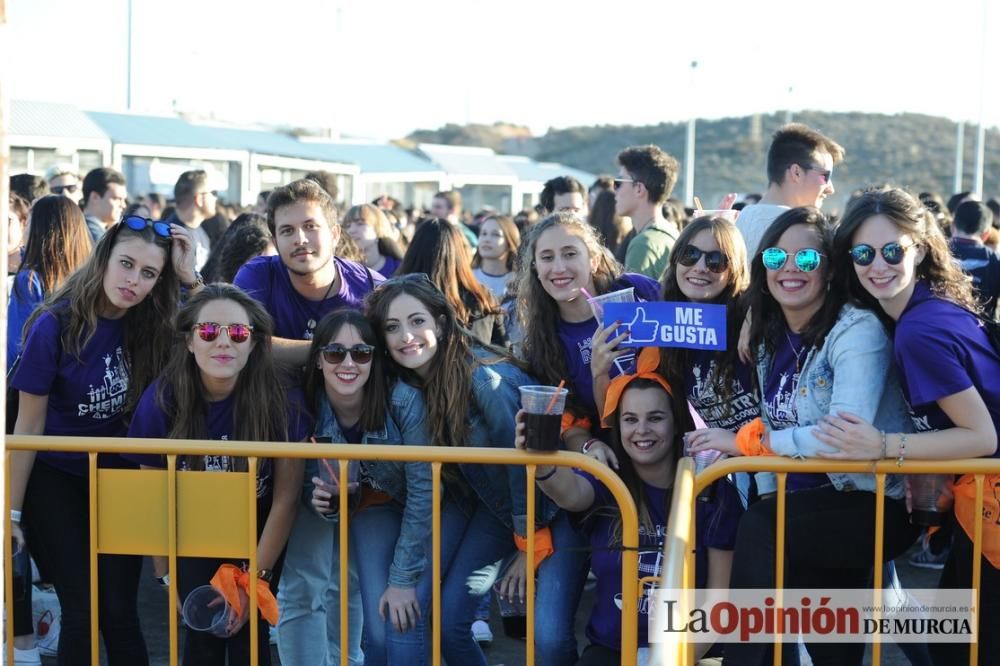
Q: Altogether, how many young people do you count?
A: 10